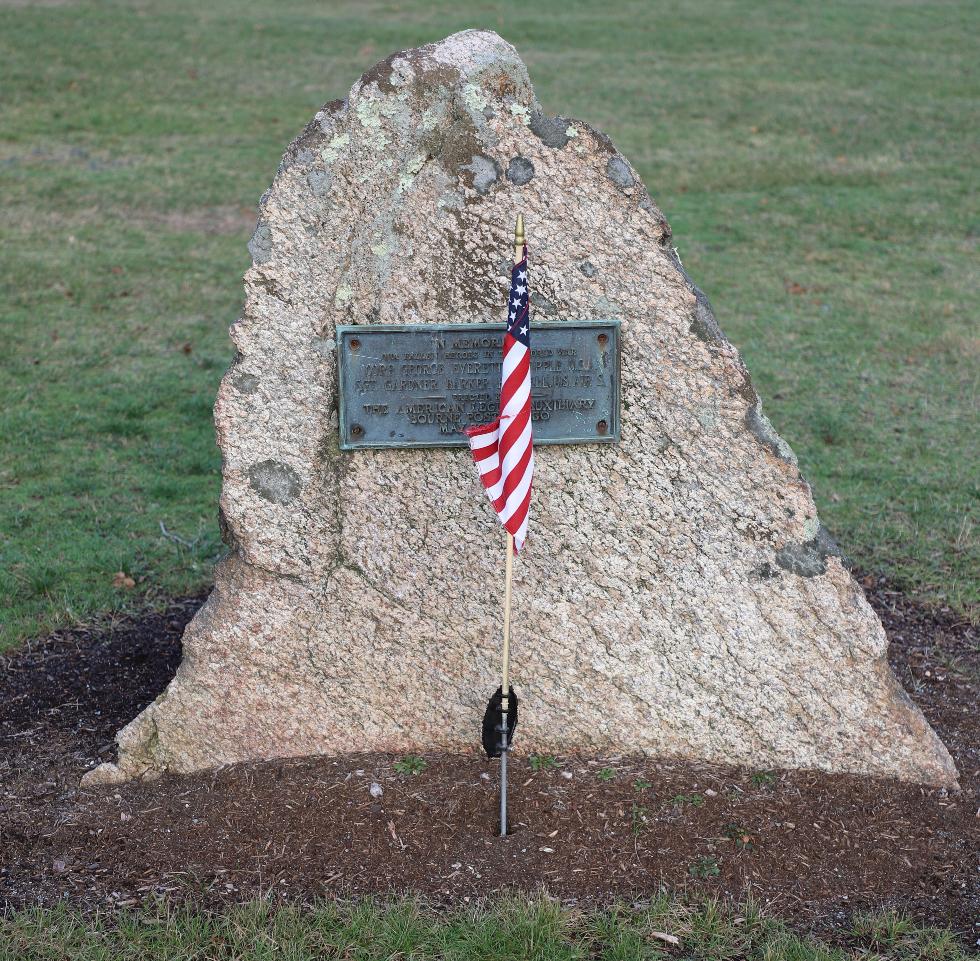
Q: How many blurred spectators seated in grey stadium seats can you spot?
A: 0